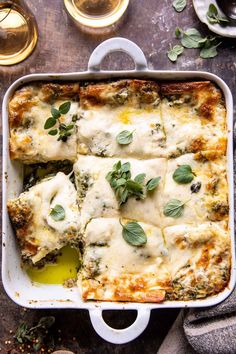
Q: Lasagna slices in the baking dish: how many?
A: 8